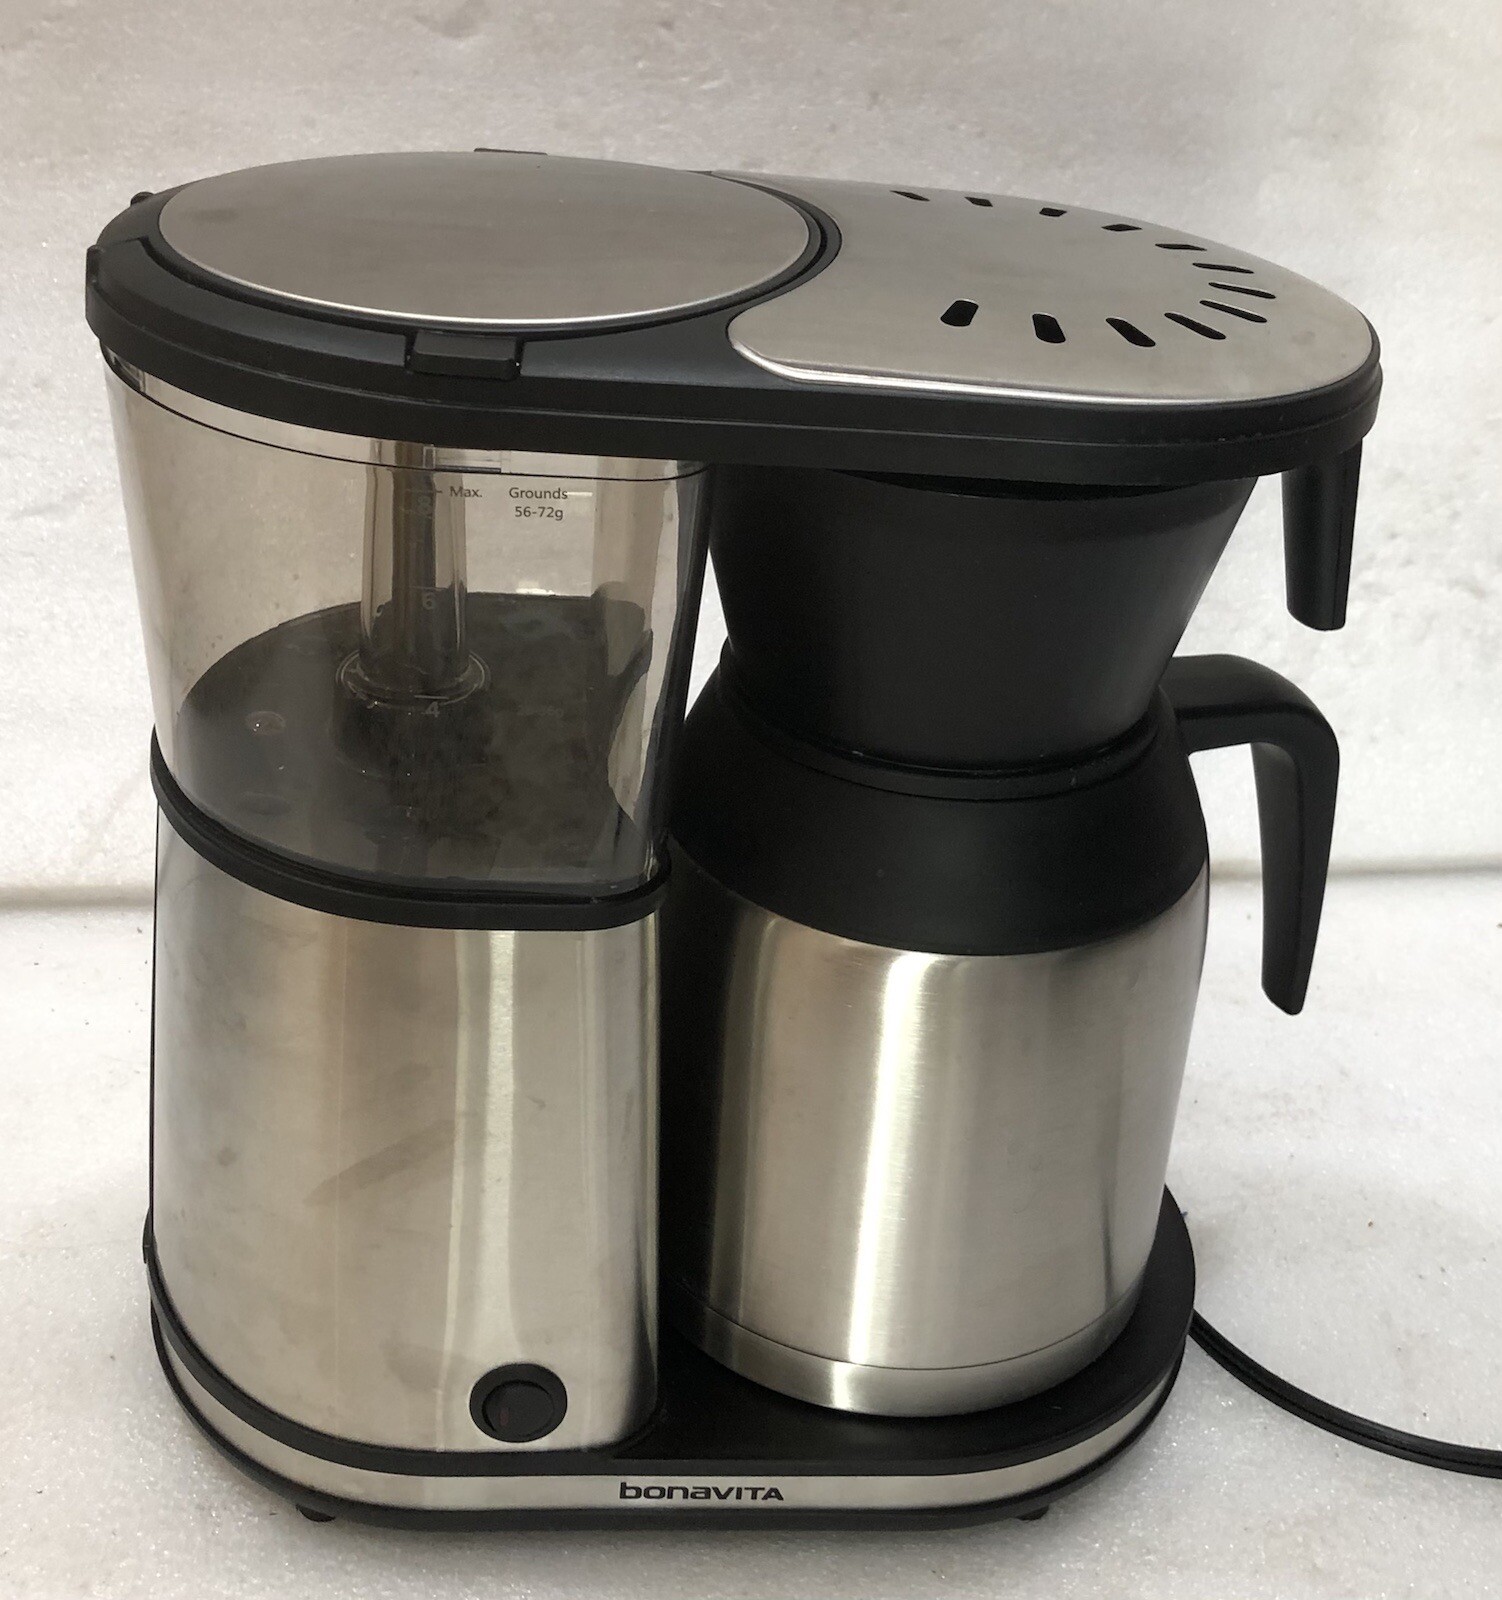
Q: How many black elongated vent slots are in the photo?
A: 12